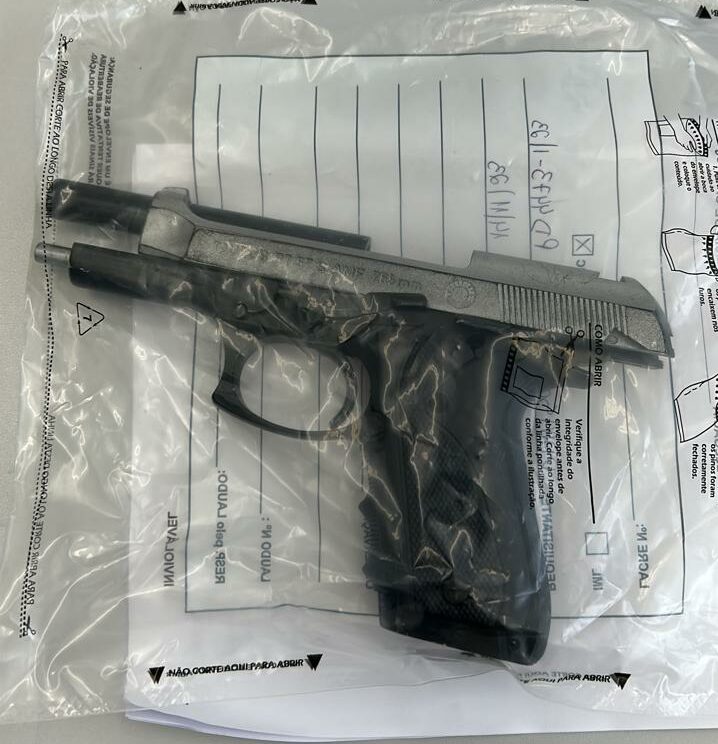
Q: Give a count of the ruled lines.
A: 9